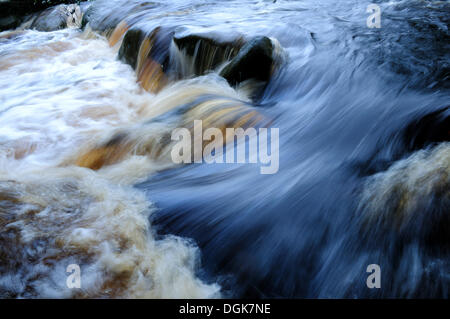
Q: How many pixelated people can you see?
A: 0